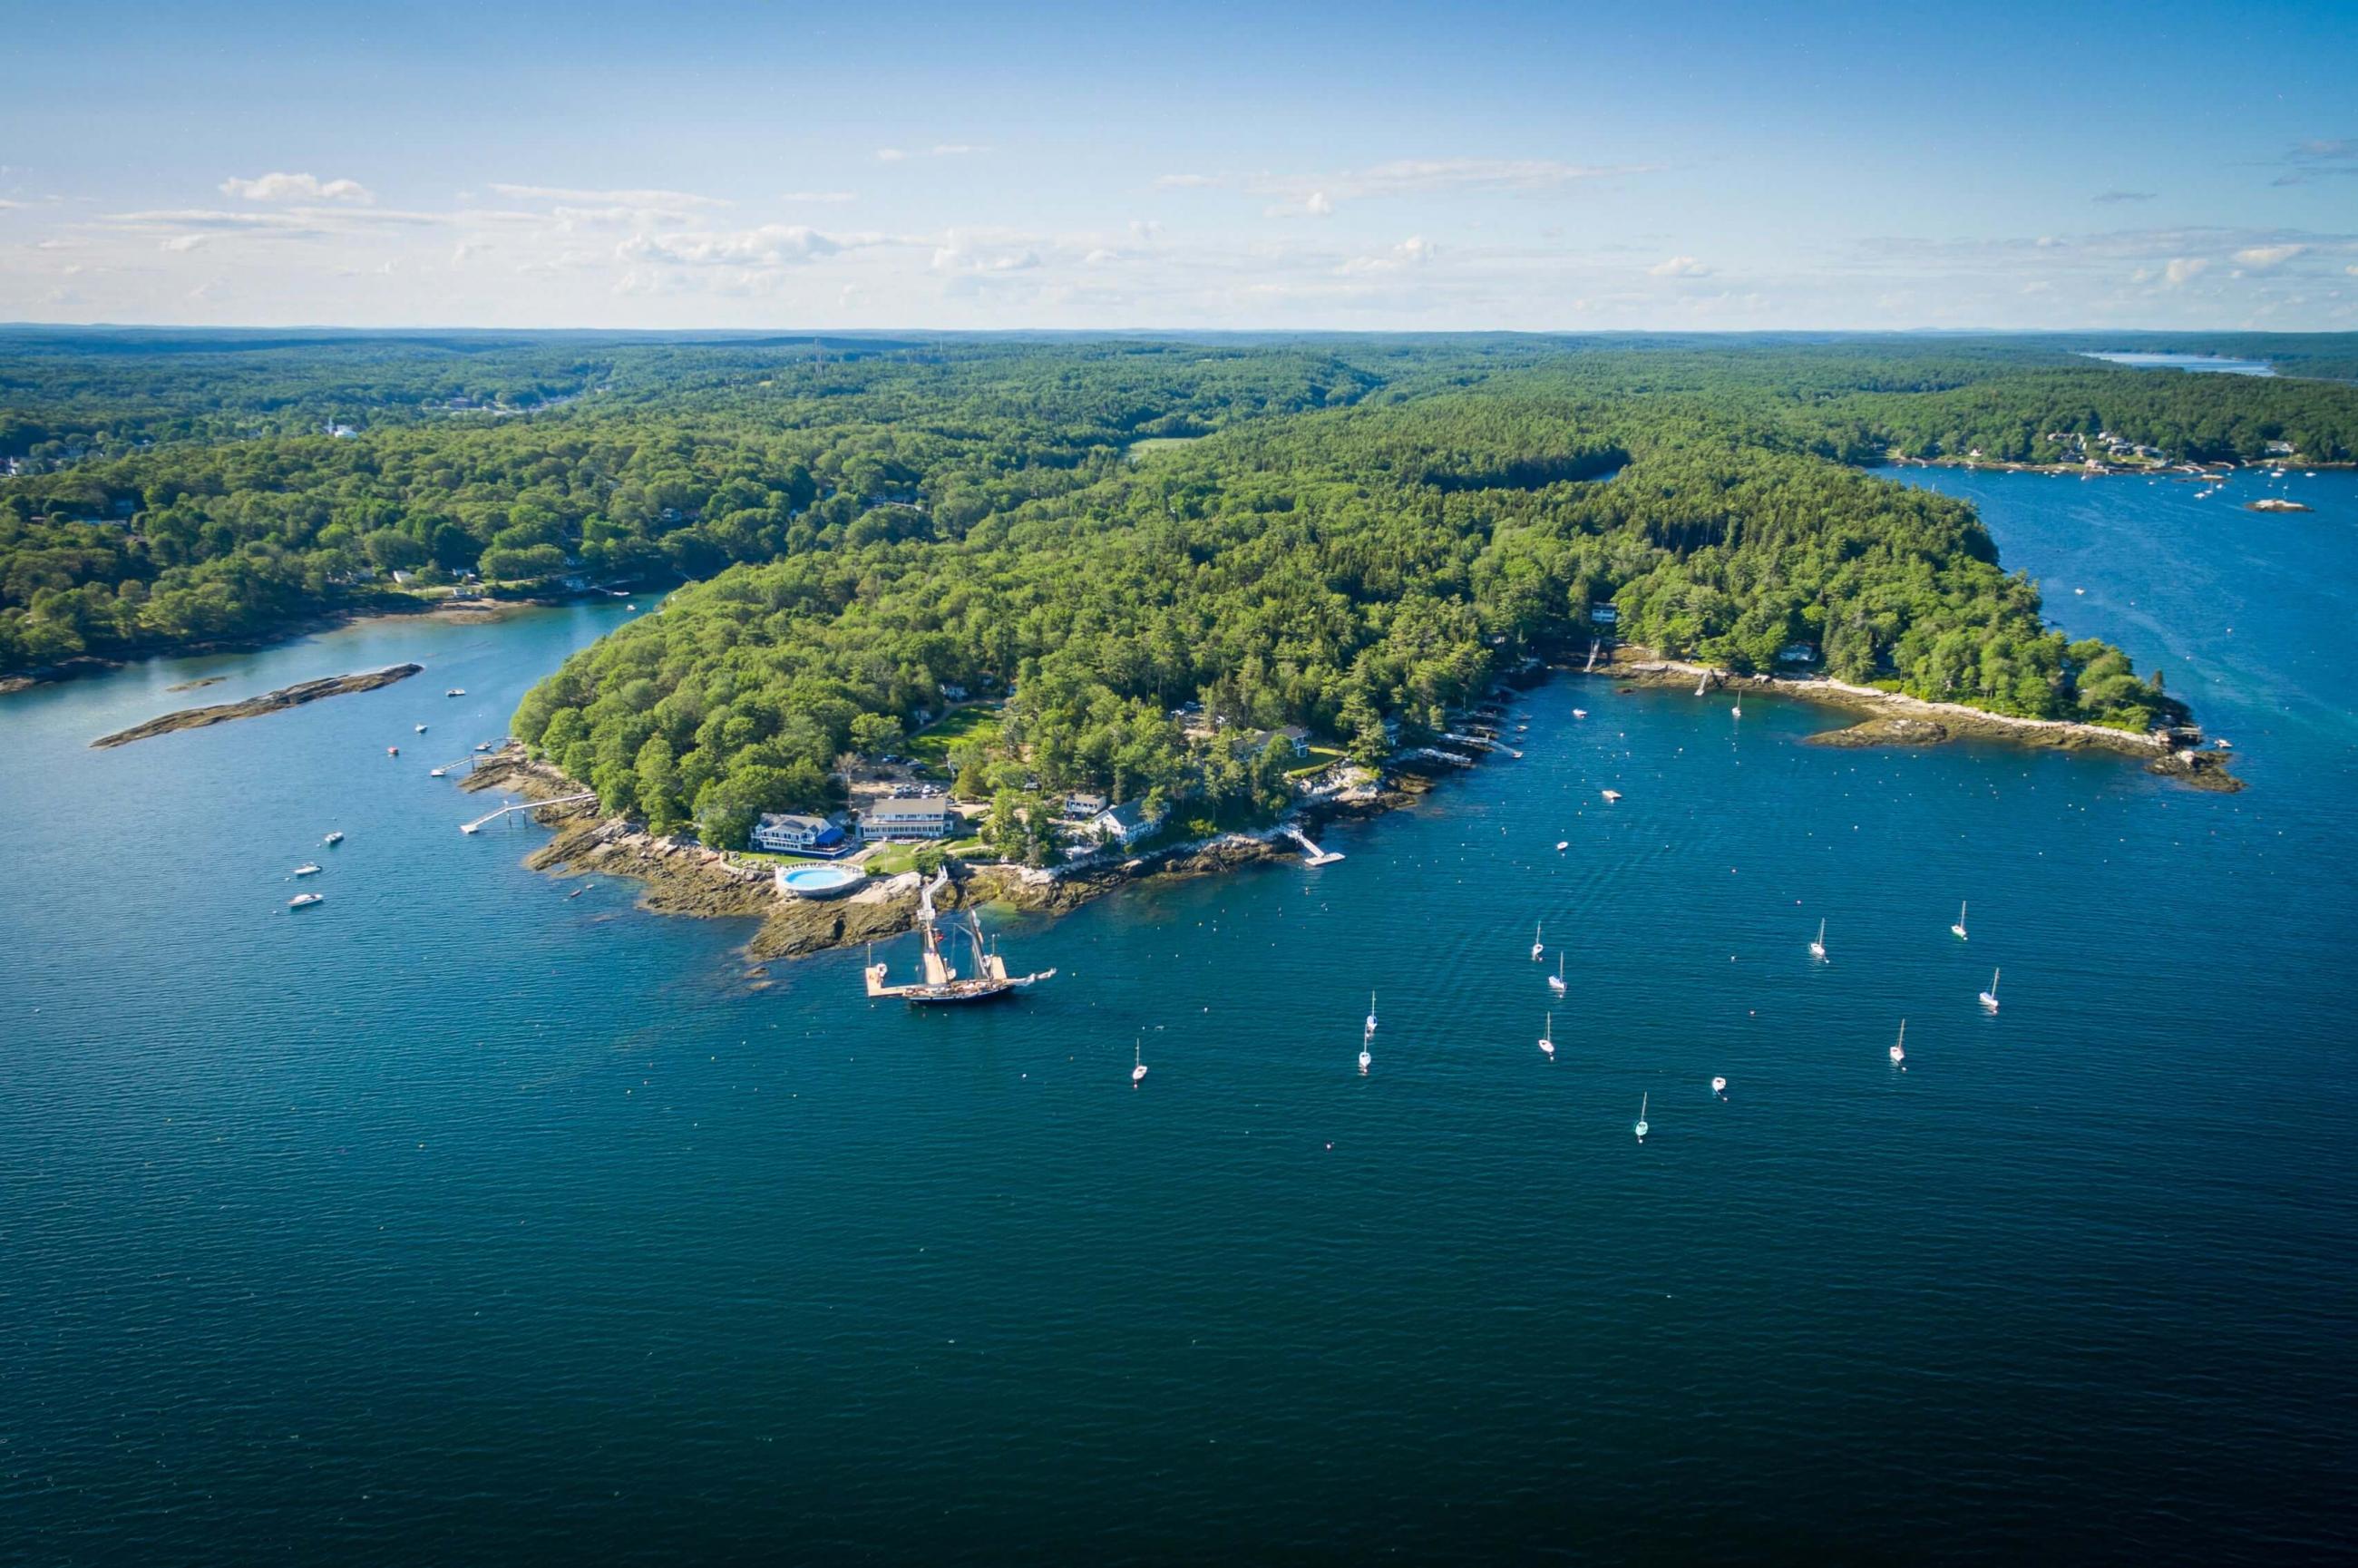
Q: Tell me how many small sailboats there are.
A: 12